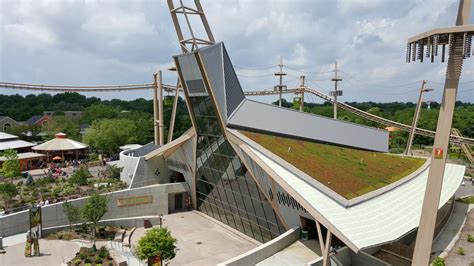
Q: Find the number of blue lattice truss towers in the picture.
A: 0